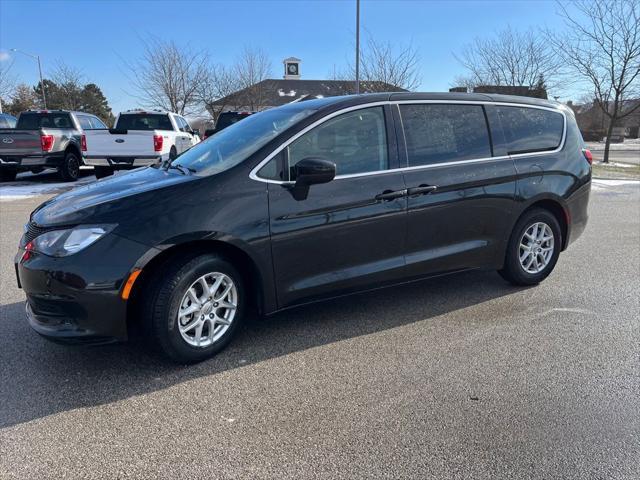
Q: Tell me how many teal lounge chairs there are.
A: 0